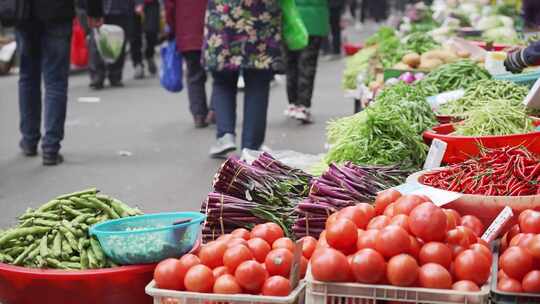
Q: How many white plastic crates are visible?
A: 2